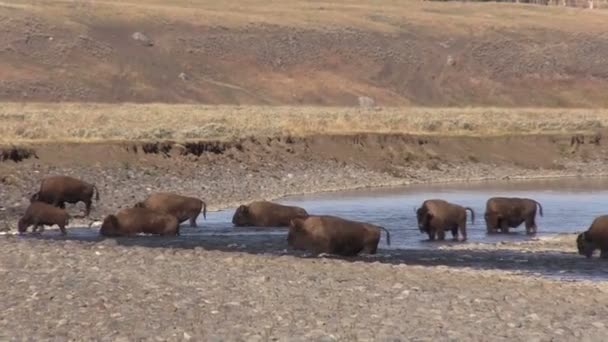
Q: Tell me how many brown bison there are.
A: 9